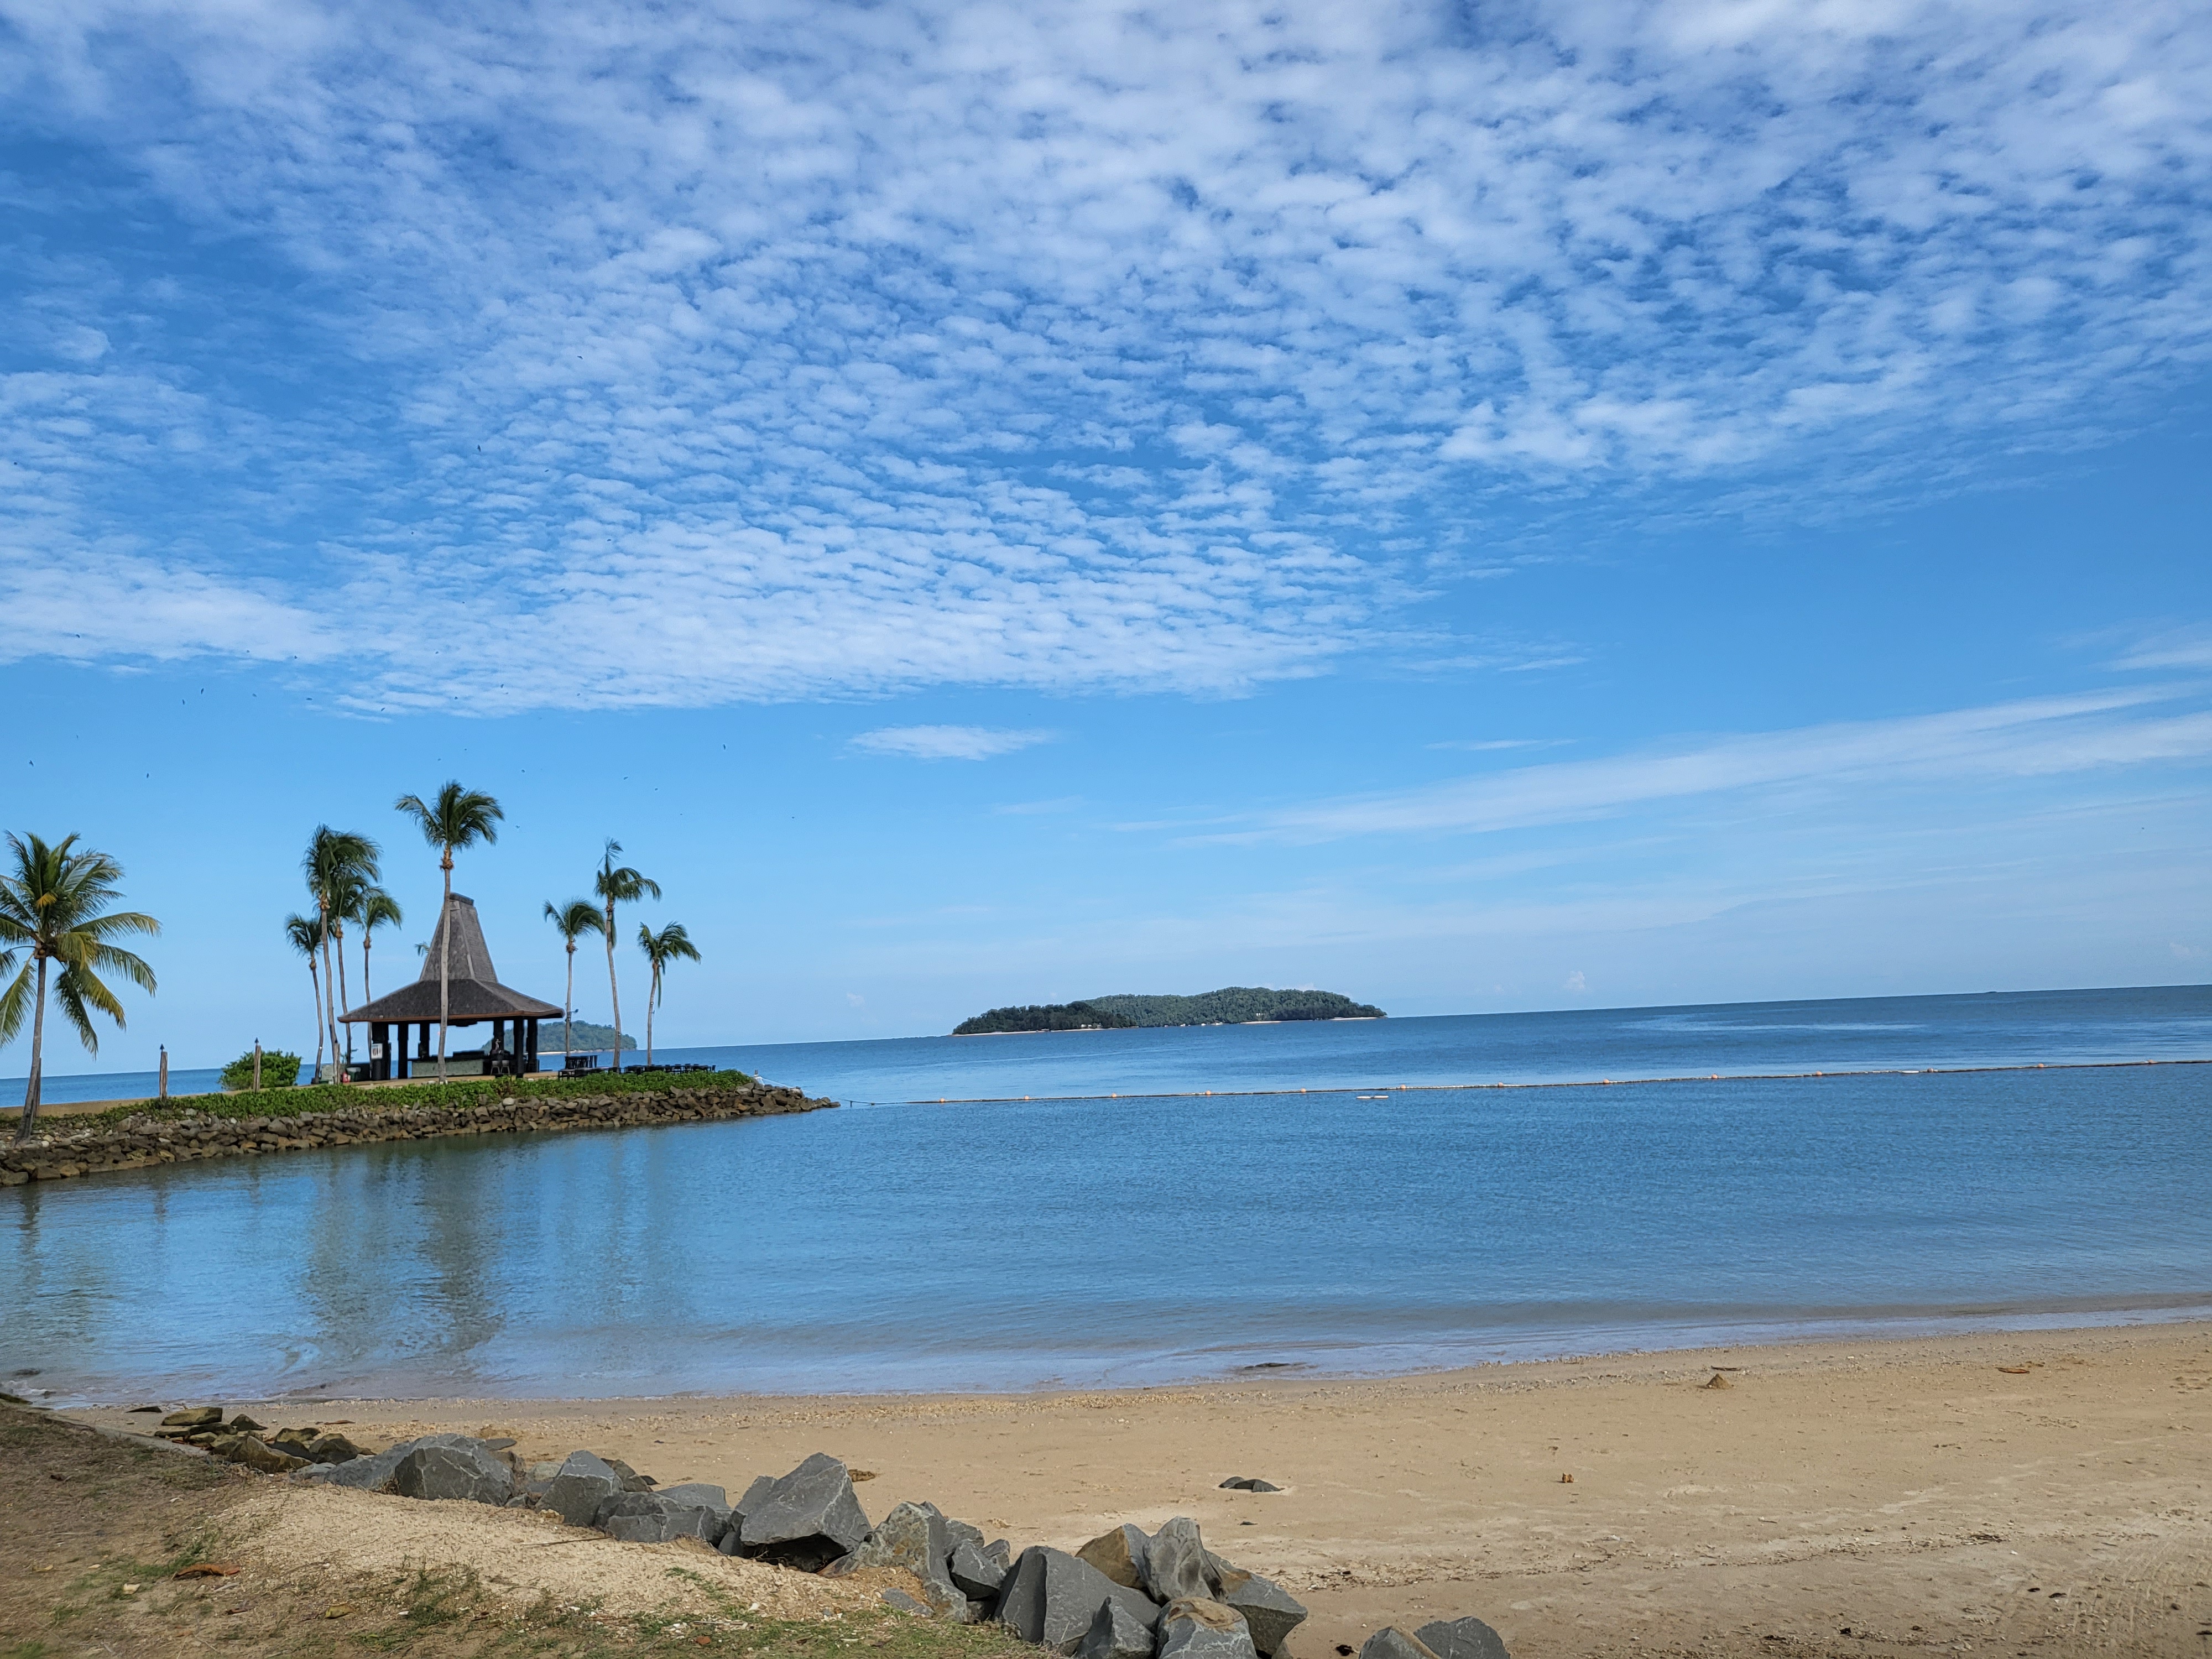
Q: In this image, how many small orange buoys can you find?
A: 13